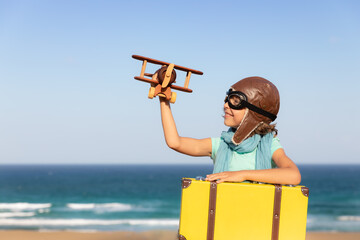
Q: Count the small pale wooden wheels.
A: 2